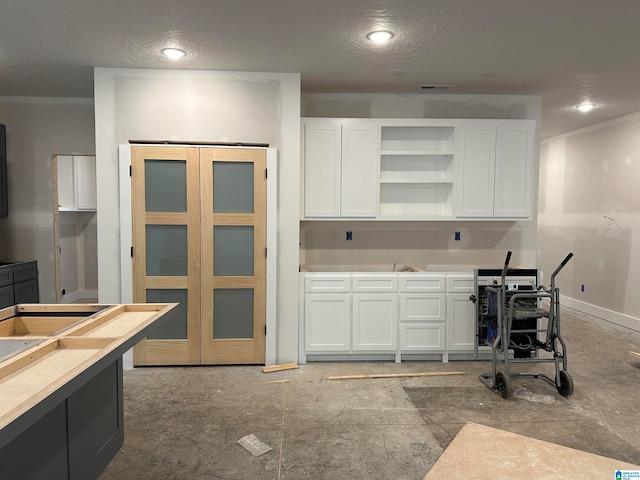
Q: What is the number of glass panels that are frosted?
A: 6